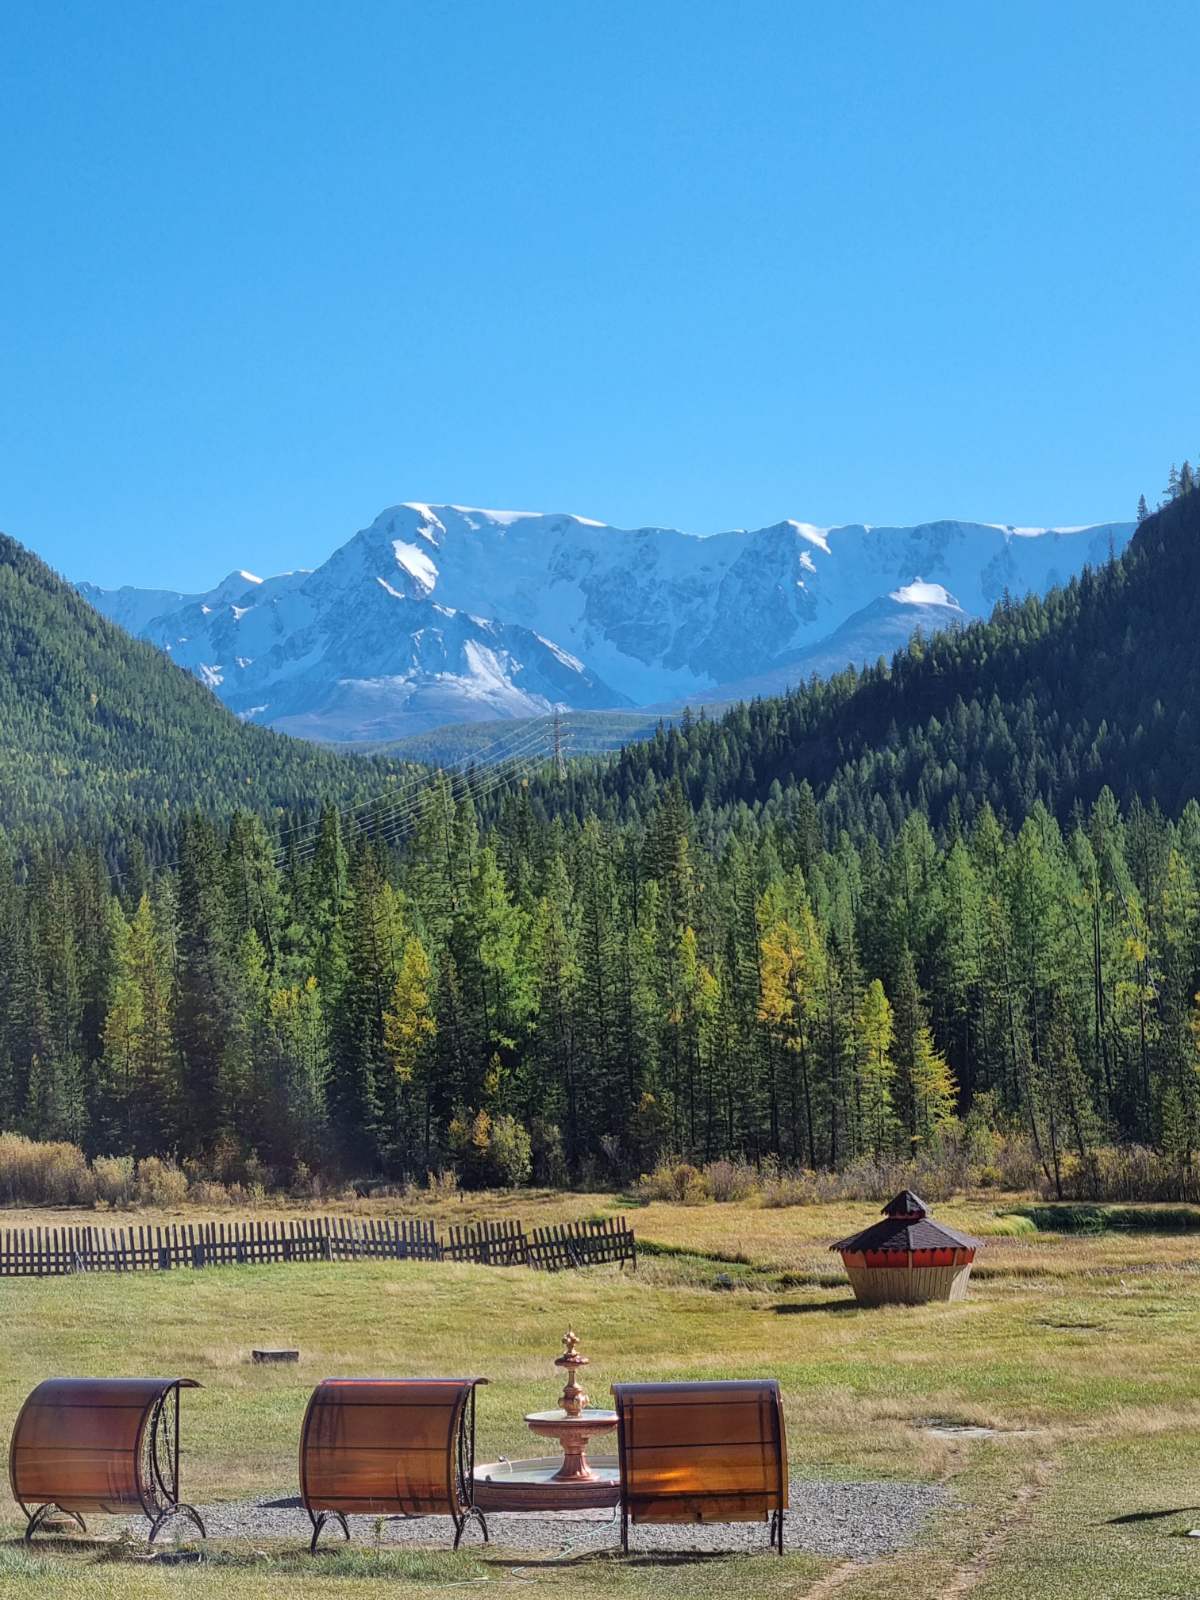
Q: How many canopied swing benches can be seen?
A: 3